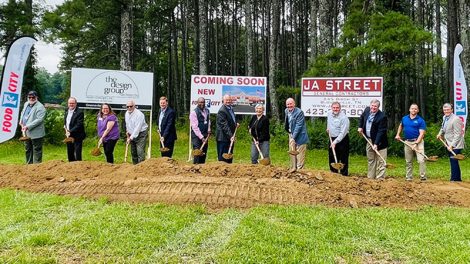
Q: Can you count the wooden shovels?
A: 13